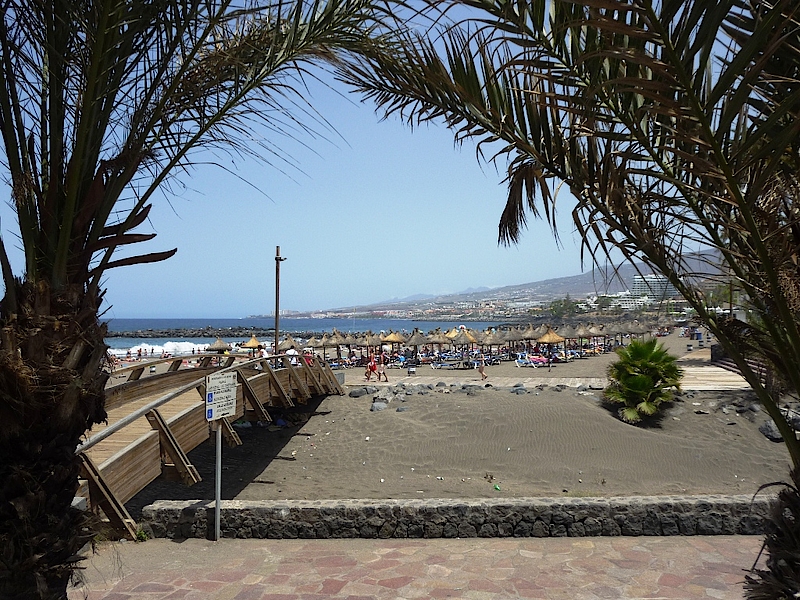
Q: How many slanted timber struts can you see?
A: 13